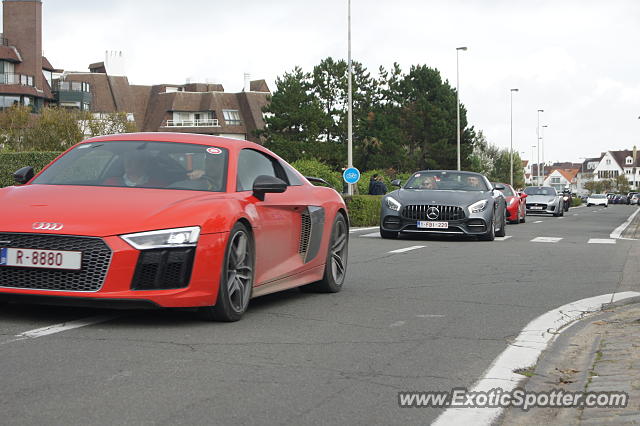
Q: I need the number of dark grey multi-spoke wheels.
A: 2